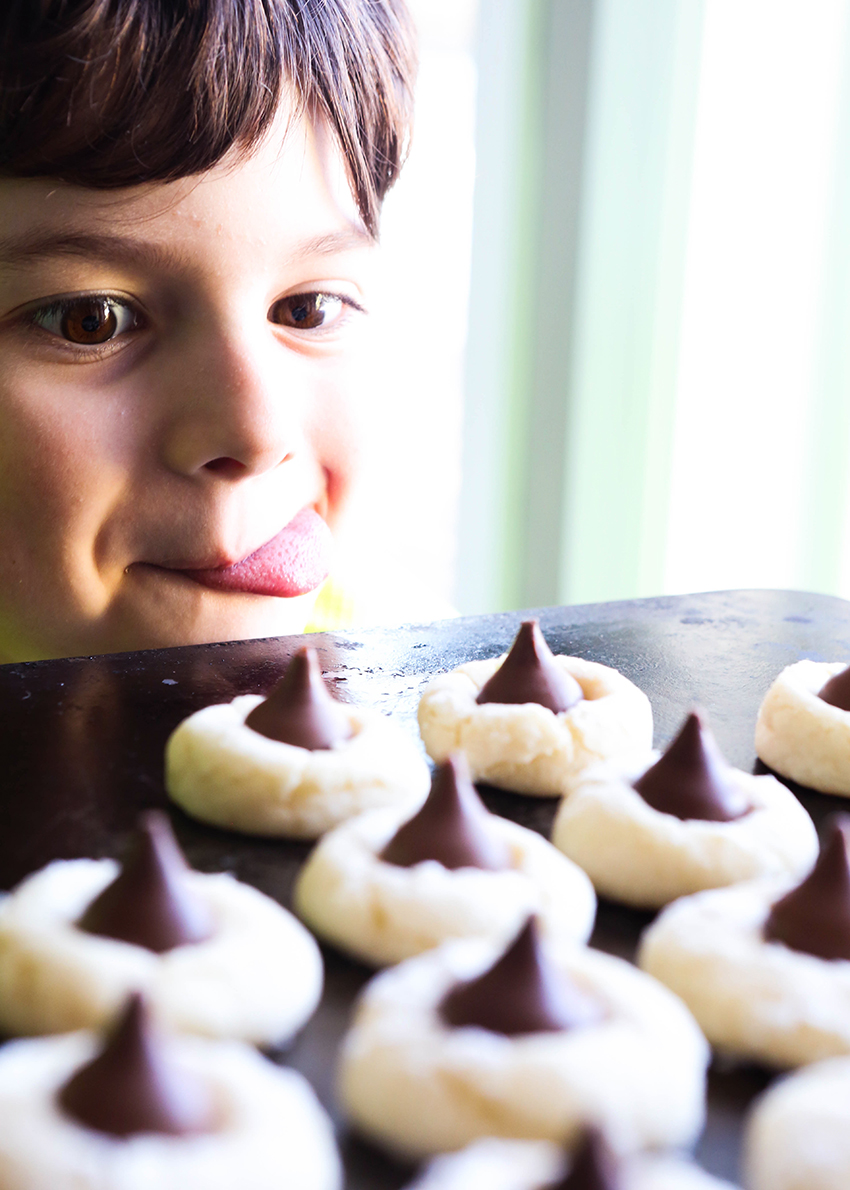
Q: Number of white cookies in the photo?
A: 11